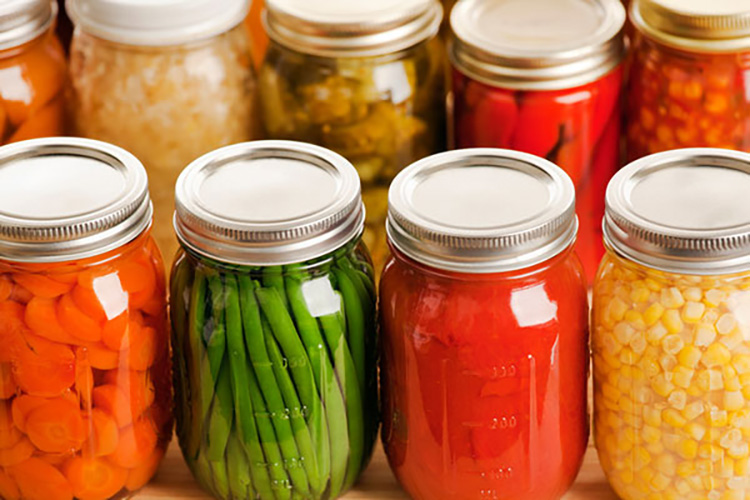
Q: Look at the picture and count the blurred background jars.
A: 5